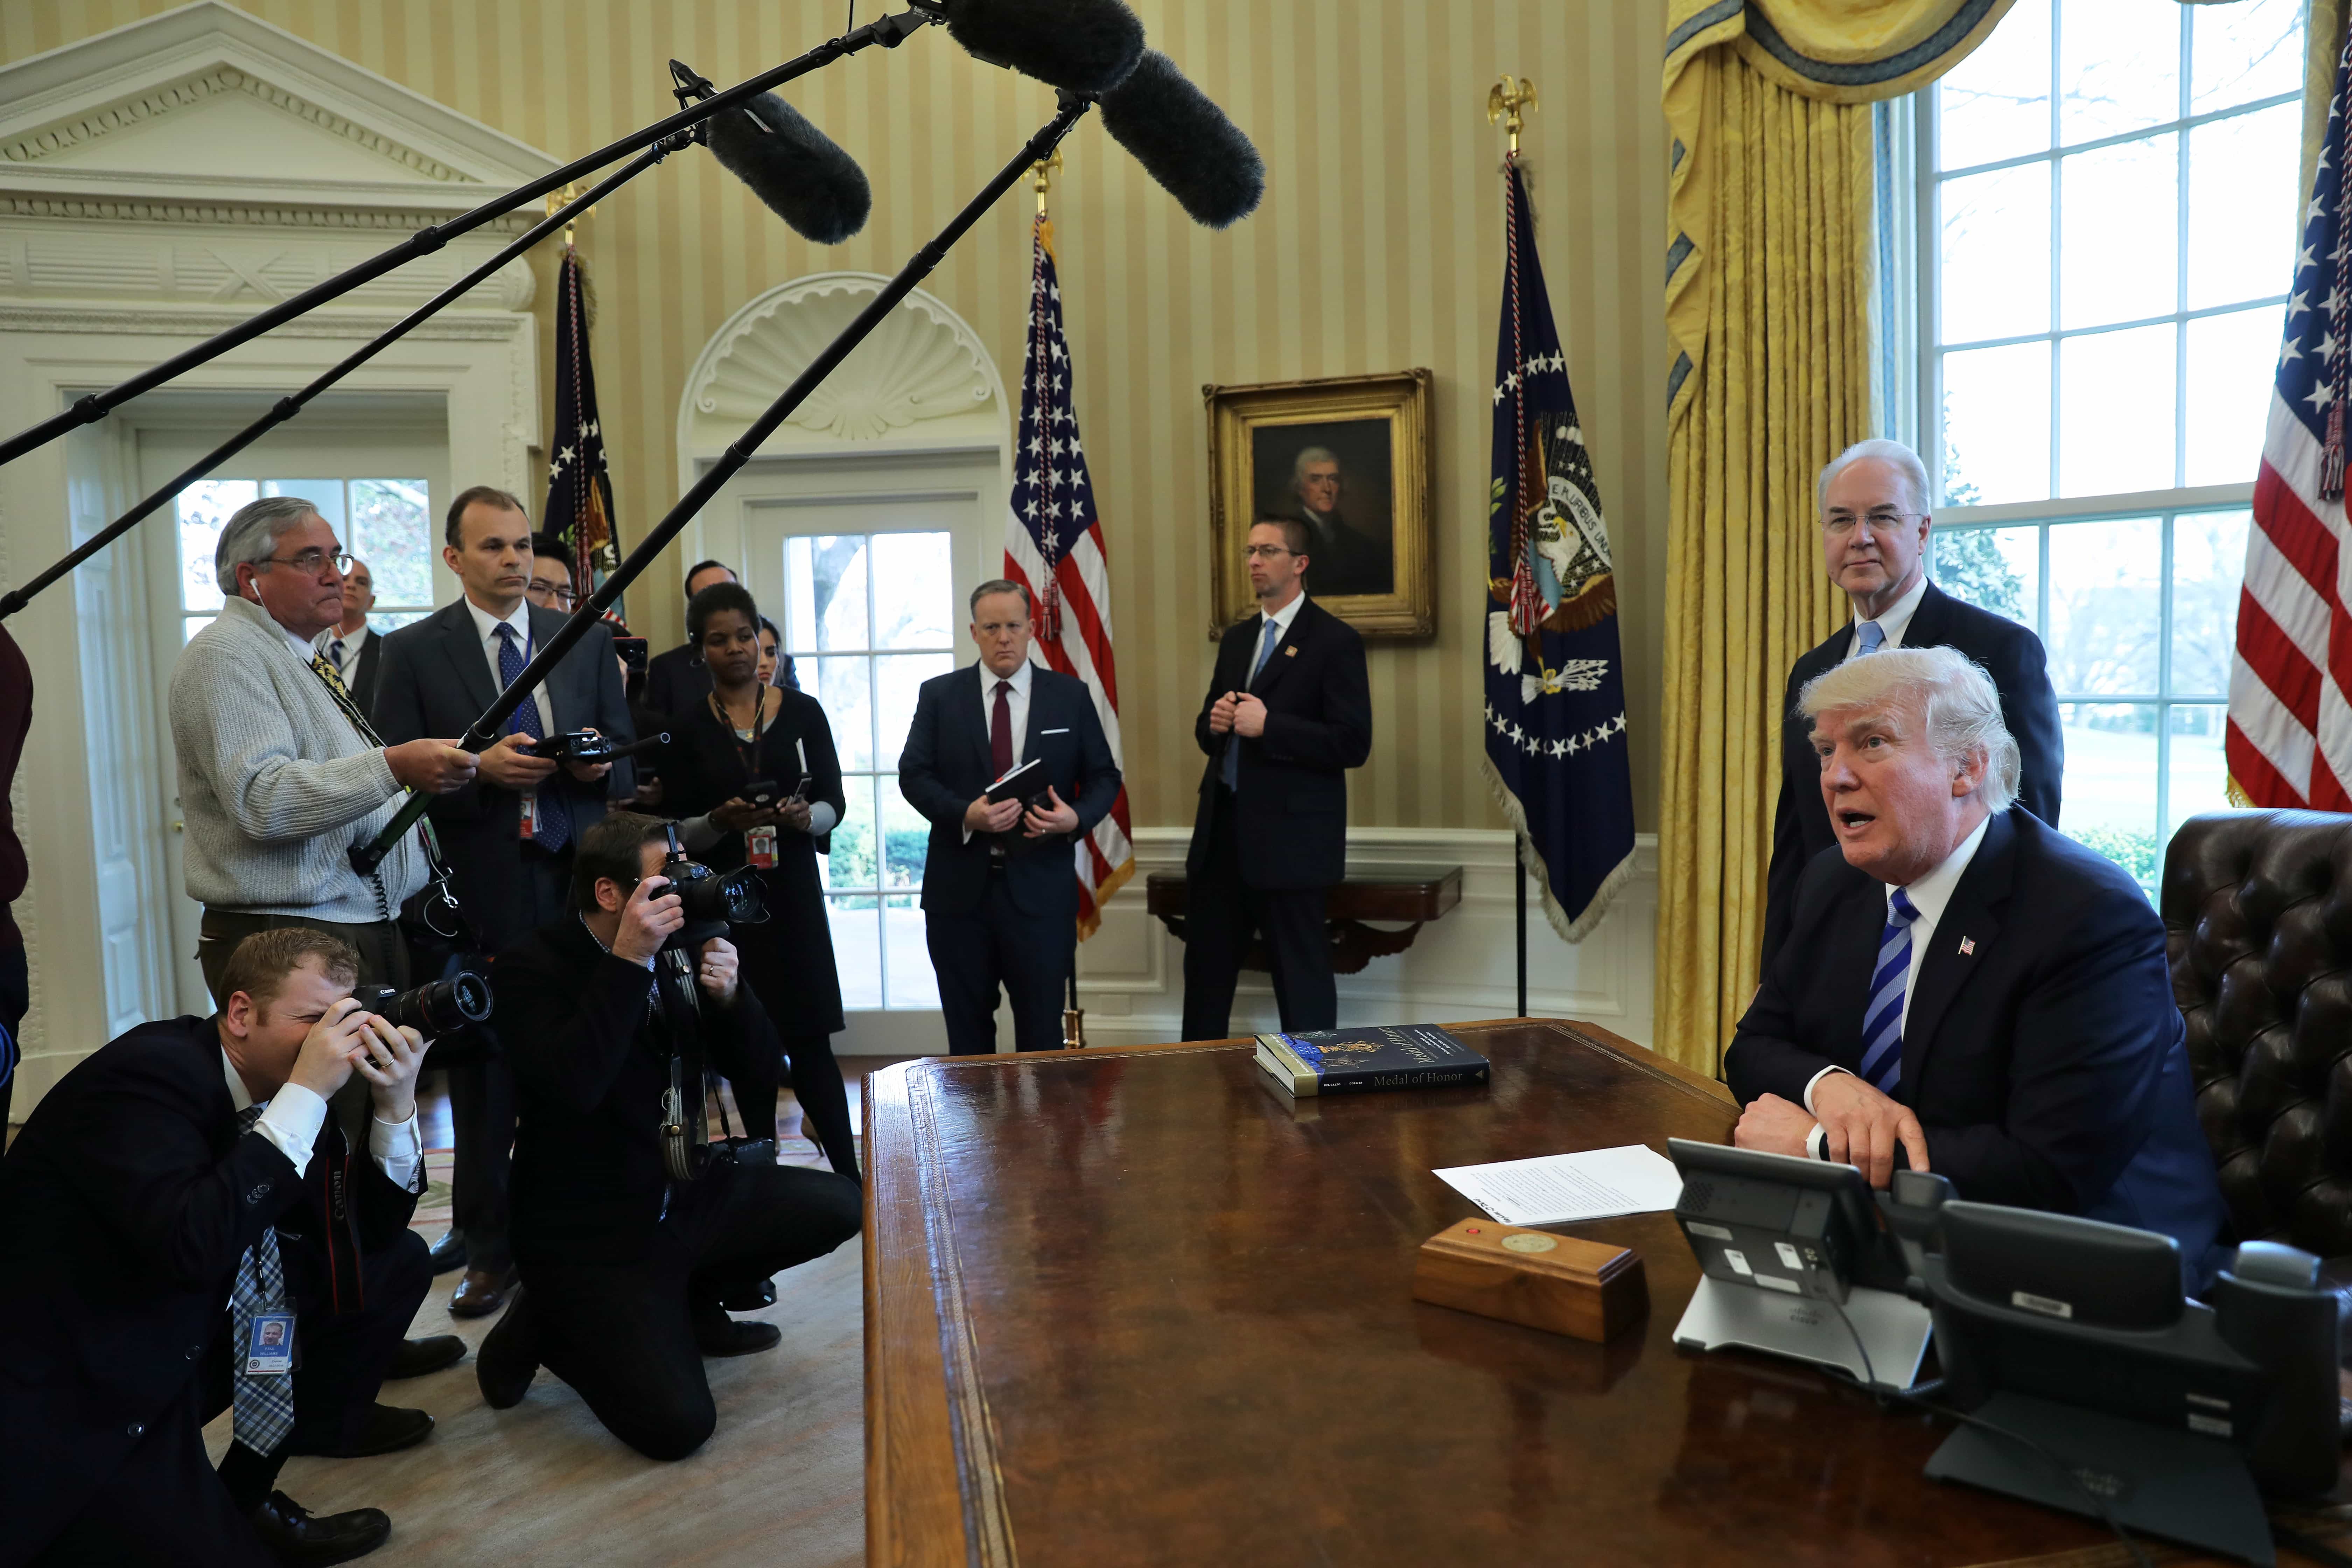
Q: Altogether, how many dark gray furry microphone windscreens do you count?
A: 3